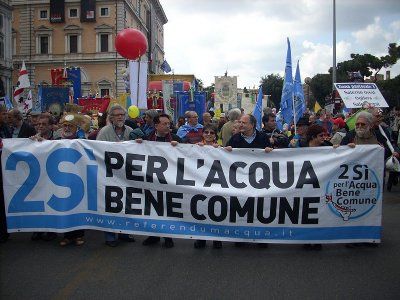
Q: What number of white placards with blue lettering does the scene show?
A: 1